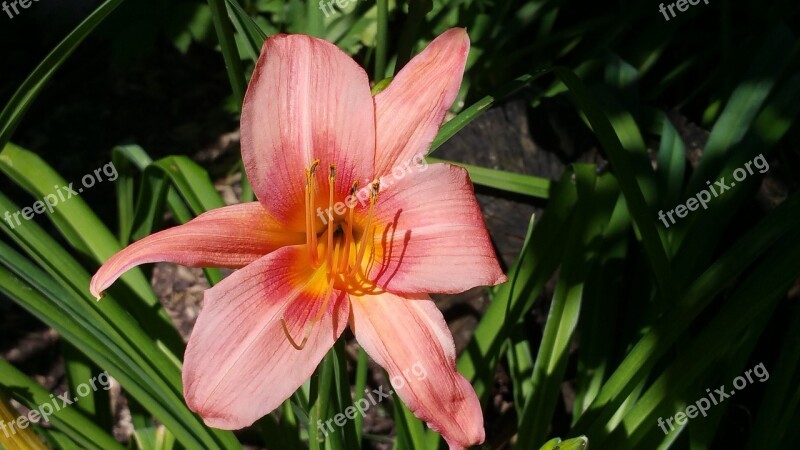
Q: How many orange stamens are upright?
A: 5